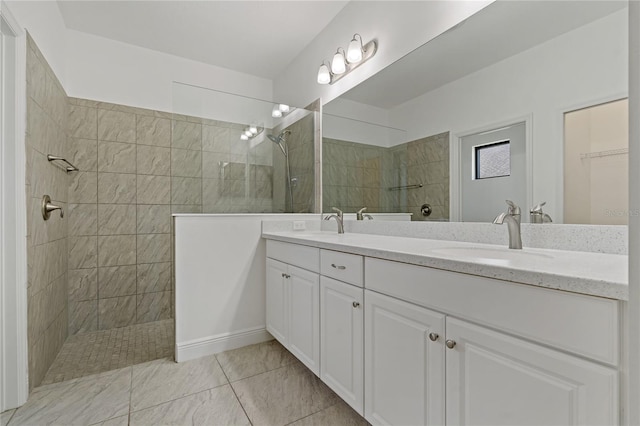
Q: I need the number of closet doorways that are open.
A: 1